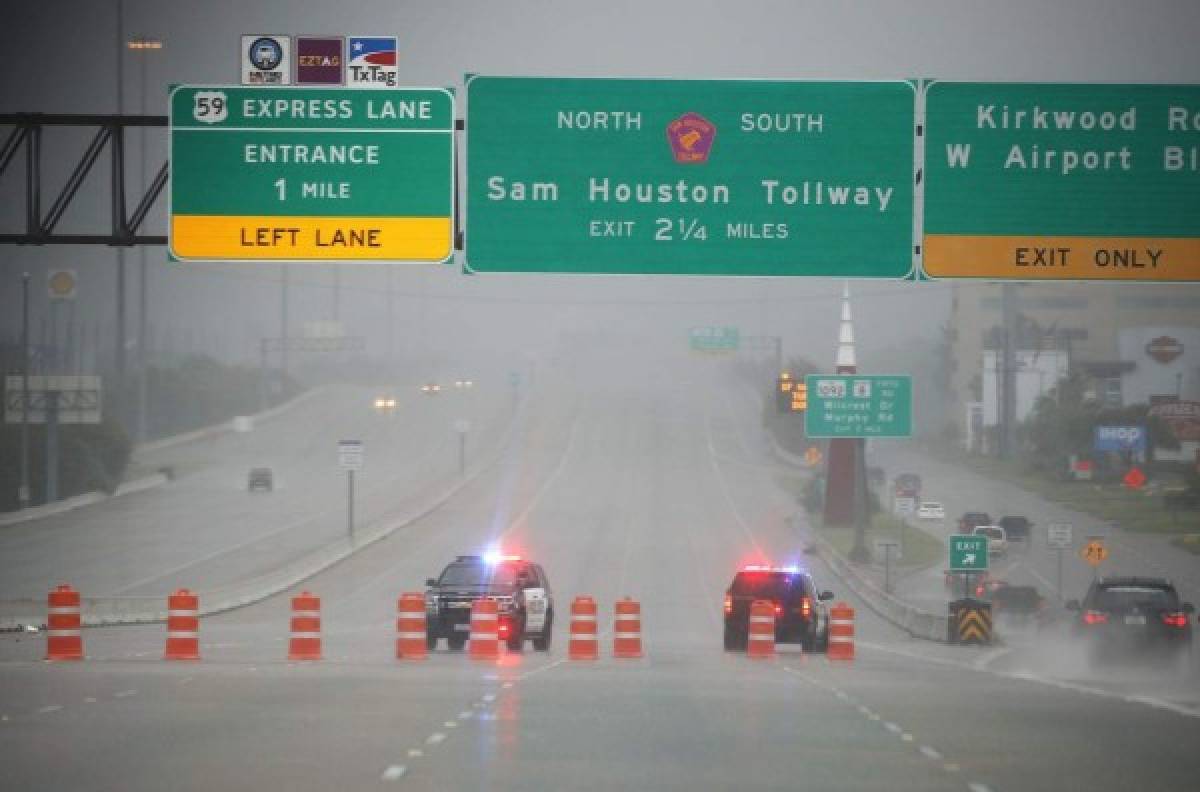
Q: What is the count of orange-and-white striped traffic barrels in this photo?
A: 9